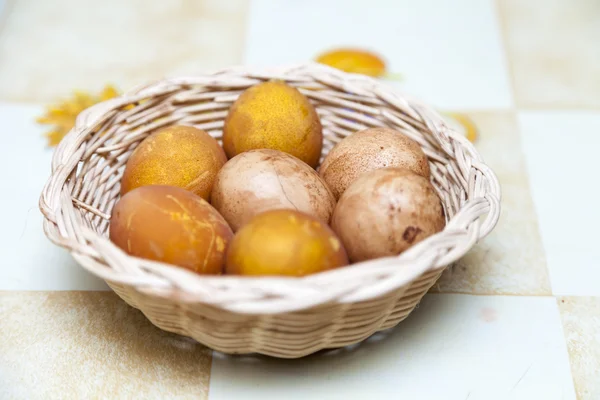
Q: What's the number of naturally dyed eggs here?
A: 7